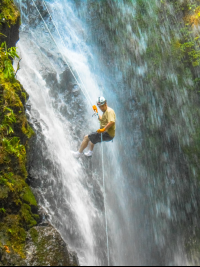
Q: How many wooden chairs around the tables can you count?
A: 0